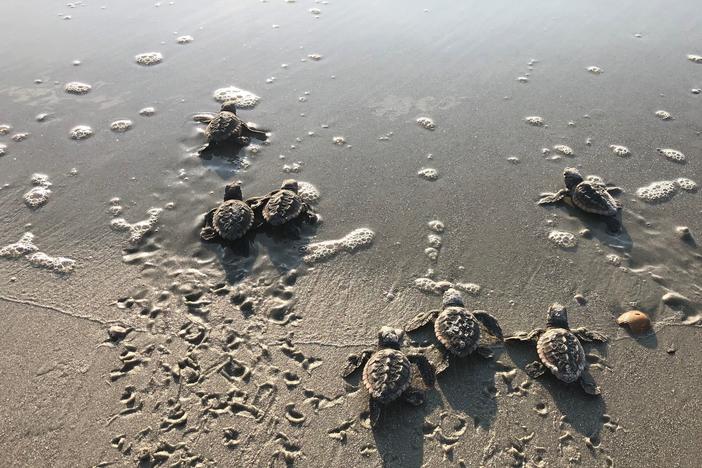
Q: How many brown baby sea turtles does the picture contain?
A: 7